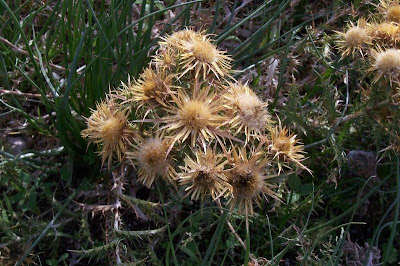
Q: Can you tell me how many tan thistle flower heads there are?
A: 14